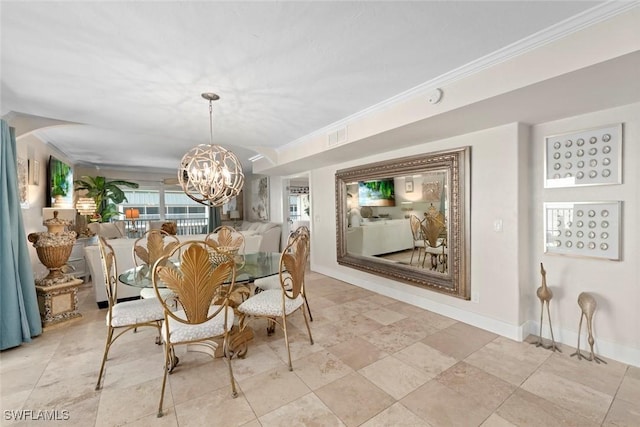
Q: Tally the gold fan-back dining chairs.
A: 6